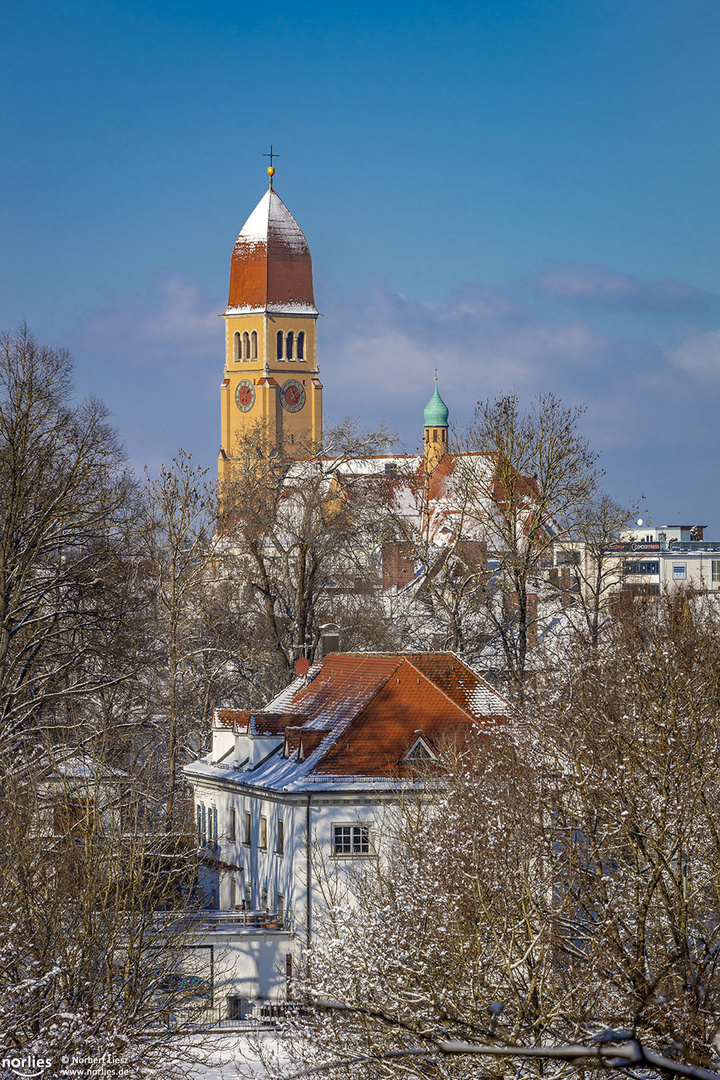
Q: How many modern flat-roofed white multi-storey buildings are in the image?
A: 1